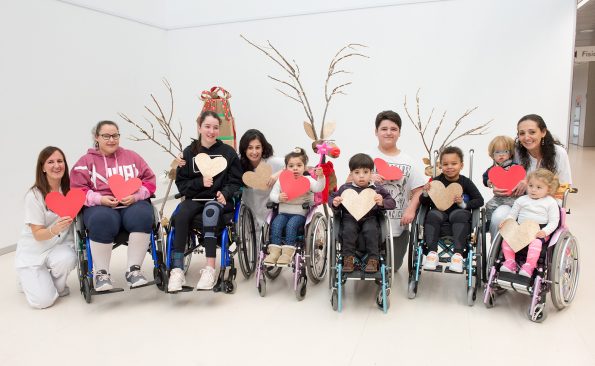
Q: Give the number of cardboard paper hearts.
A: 10